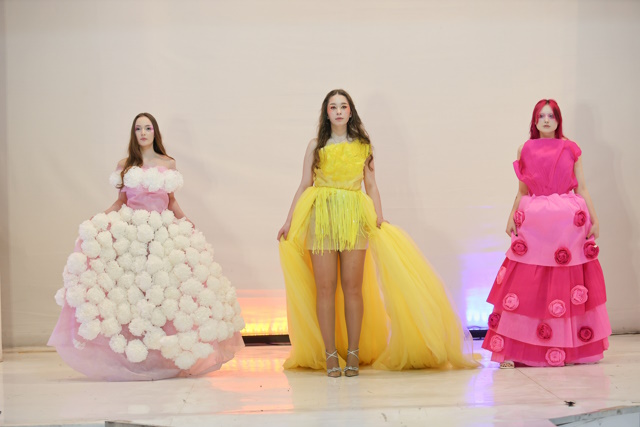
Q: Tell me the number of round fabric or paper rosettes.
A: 14